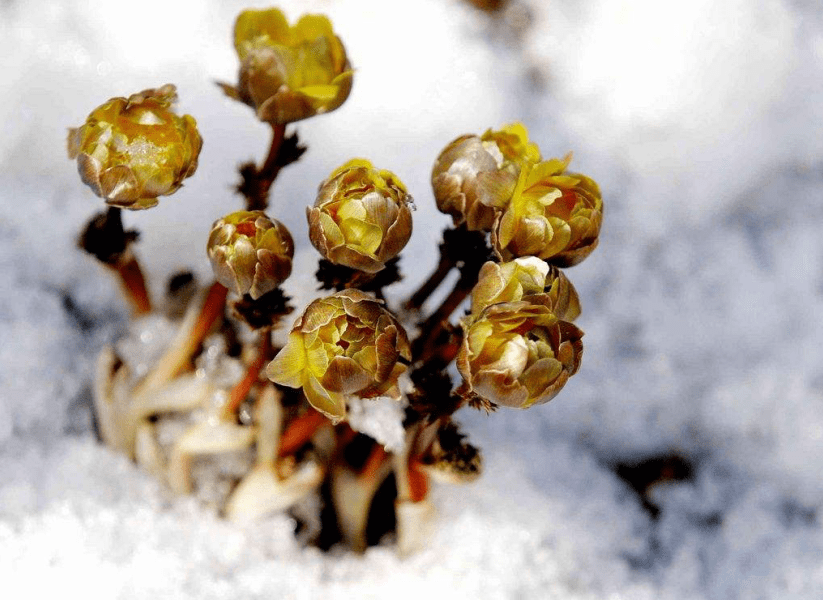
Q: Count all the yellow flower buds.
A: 9